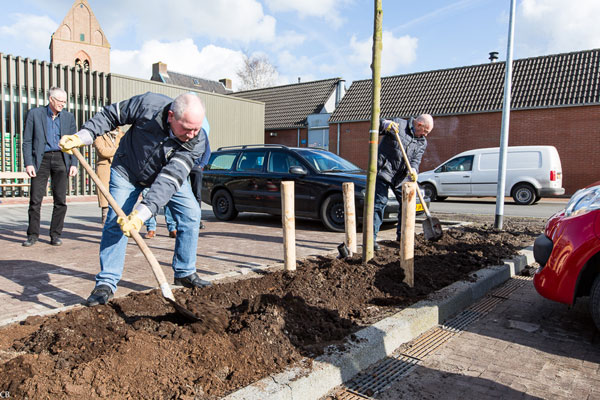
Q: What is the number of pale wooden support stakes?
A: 3